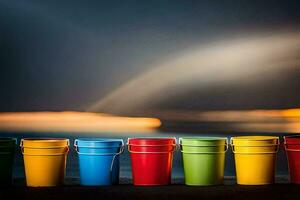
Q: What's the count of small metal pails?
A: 7